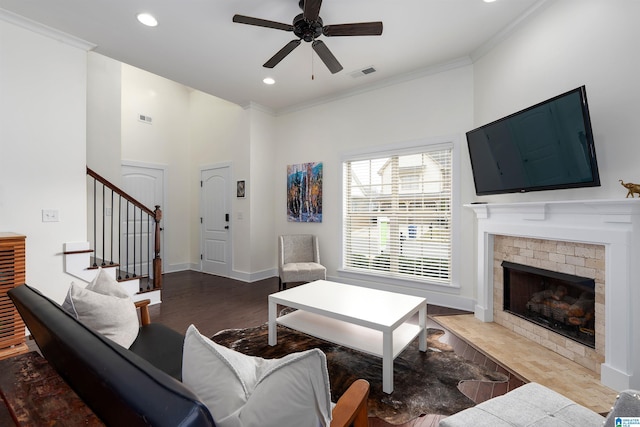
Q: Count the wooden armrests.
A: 2